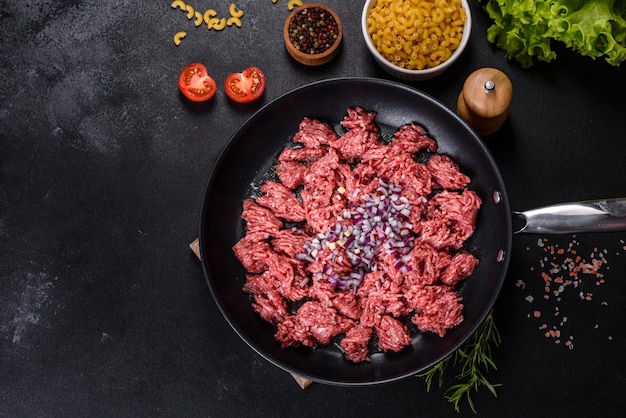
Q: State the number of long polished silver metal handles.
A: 1